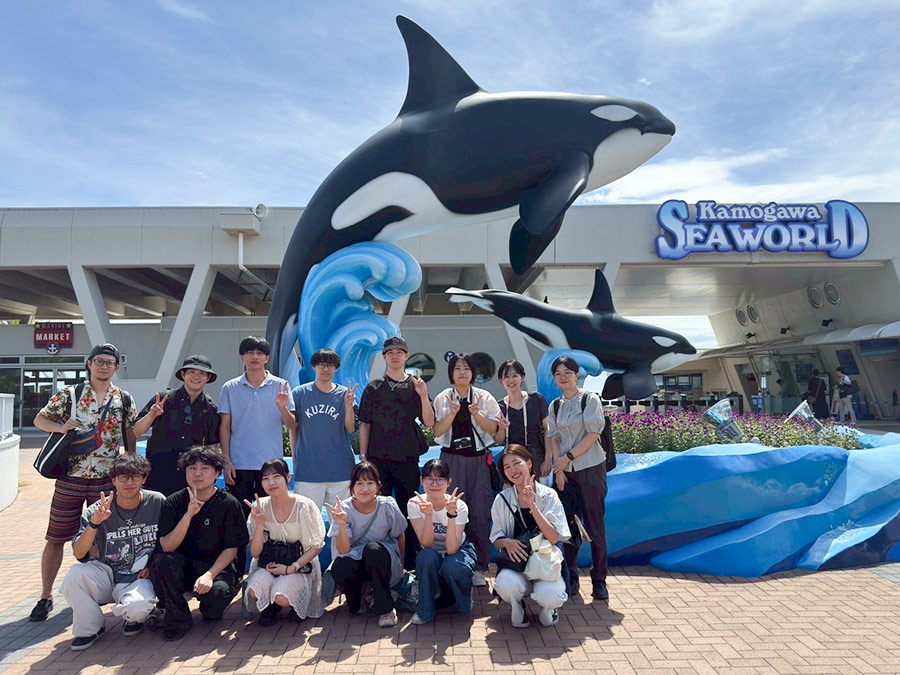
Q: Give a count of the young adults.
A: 14